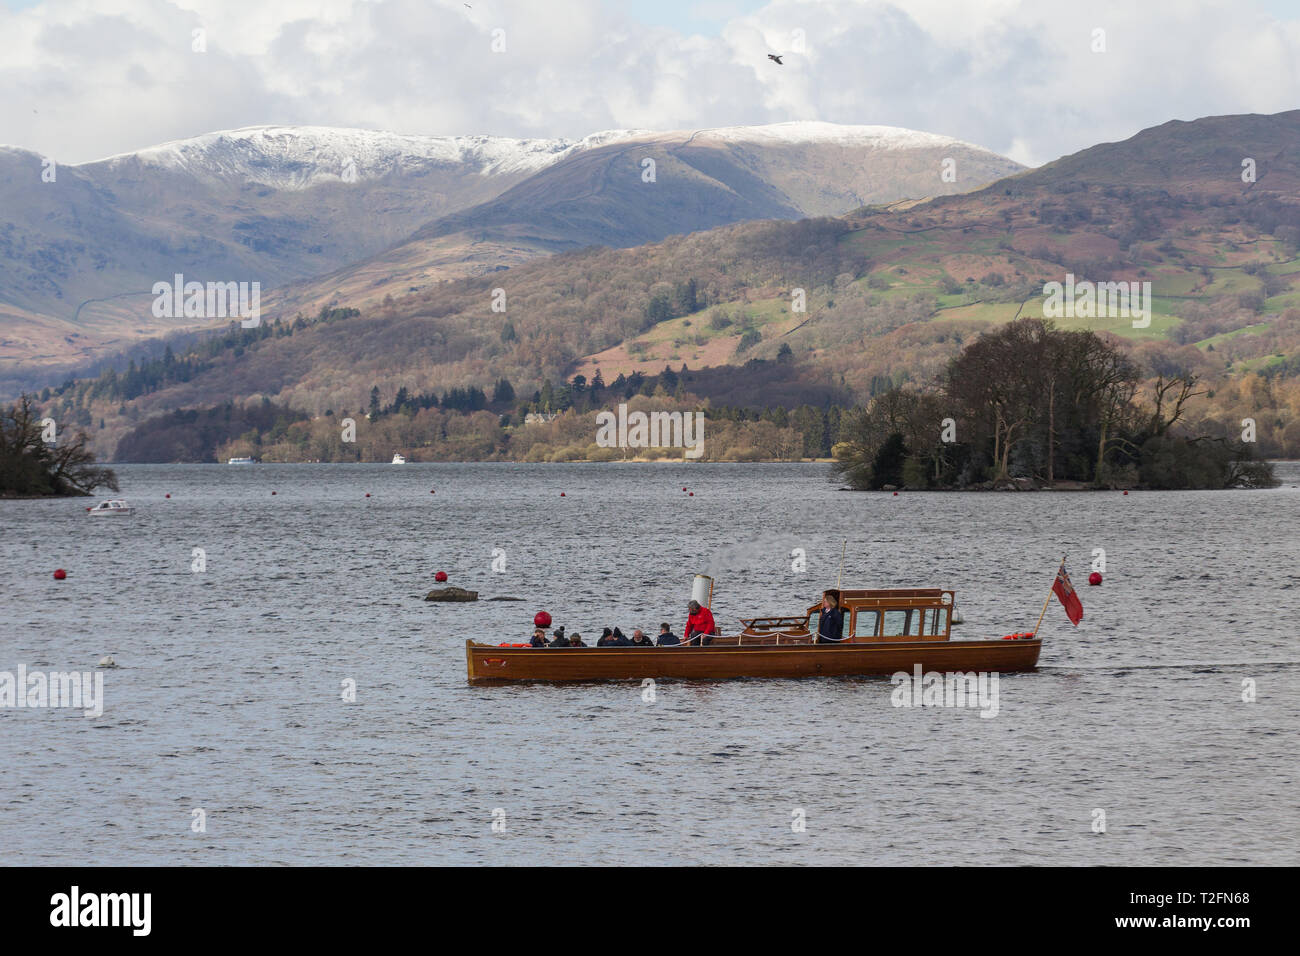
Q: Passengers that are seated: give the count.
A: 7